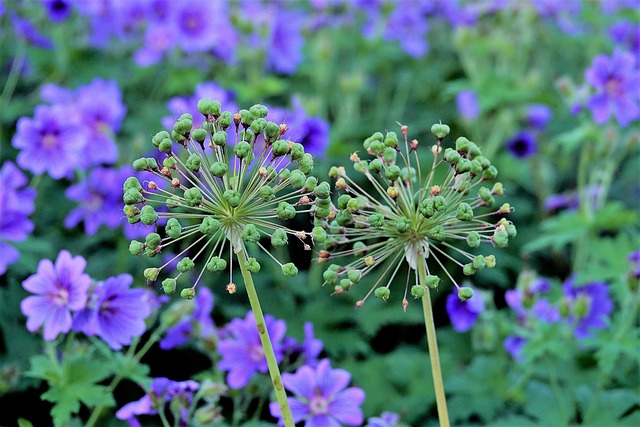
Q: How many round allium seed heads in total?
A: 2